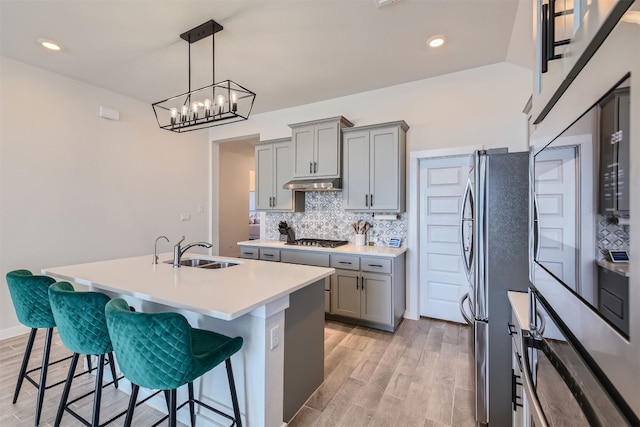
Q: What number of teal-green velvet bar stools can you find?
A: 3